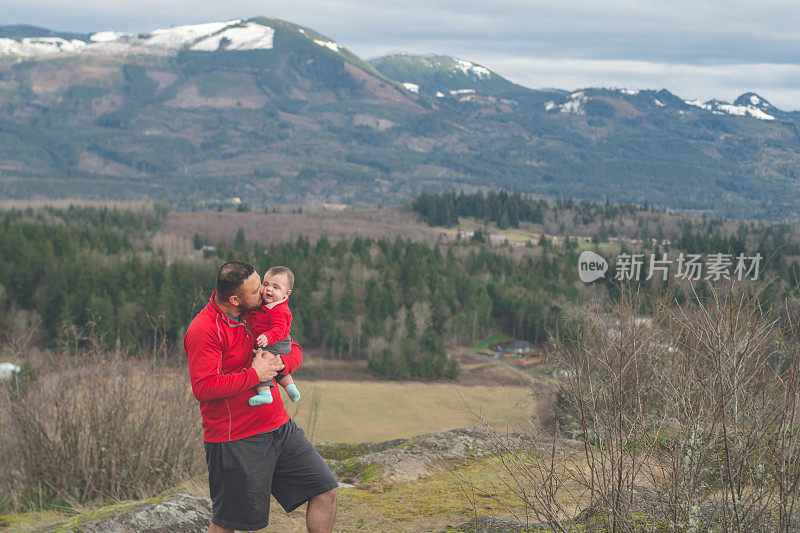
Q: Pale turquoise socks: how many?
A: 2